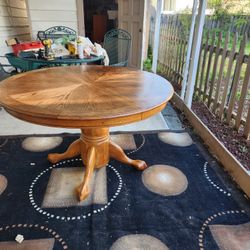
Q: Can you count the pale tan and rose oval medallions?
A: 5